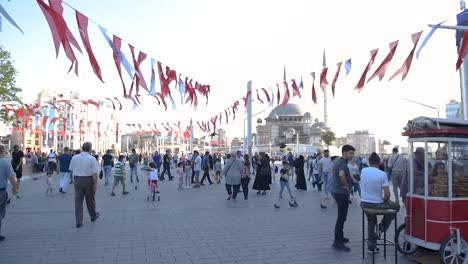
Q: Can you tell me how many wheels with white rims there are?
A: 2